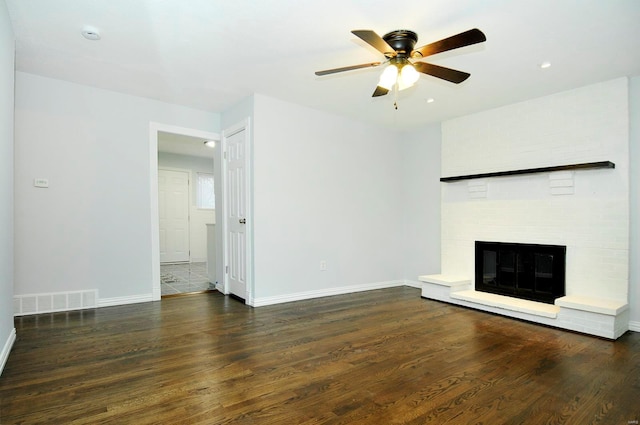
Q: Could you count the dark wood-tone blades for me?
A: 5